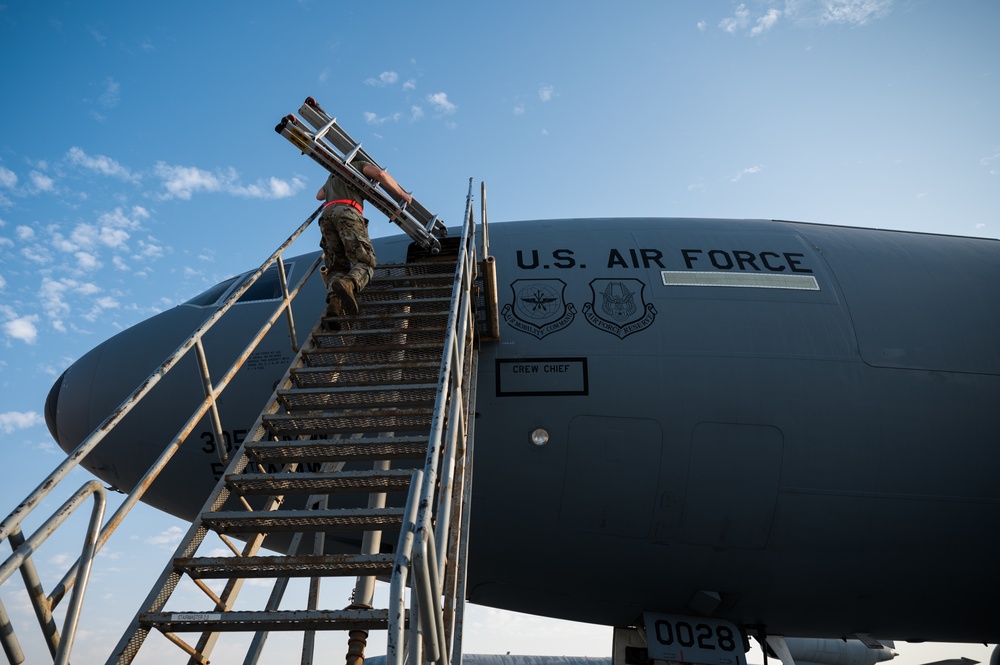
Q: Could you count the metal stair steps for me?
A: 15